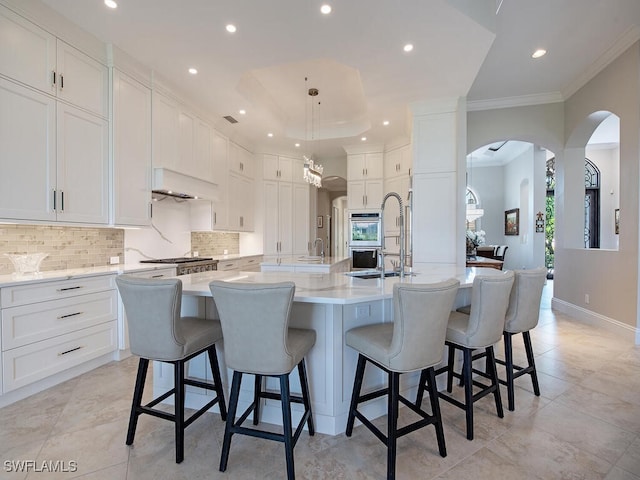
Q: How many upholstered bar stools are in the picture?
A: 5